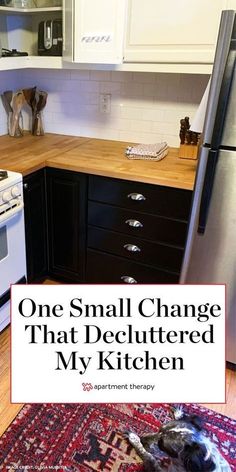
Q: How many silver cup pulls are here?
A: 4